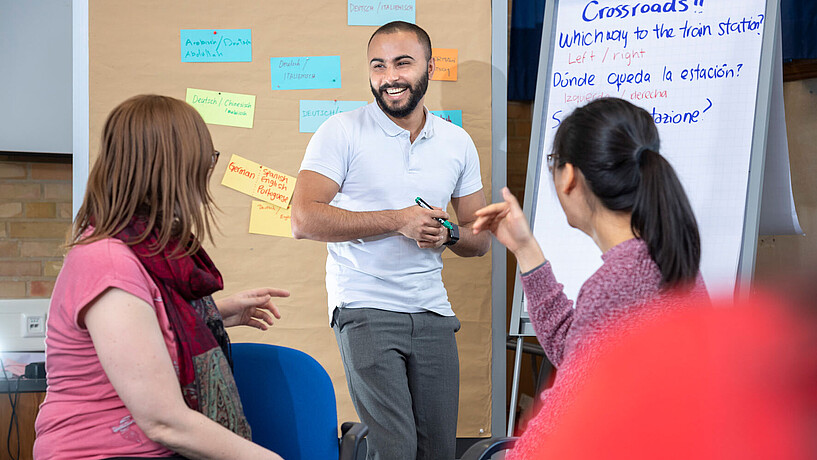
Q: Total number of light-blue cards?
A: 5